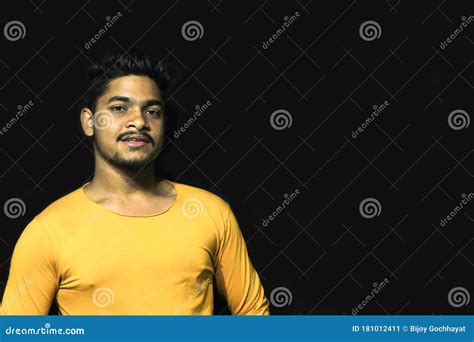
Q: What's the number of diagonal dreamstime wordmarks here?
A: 12